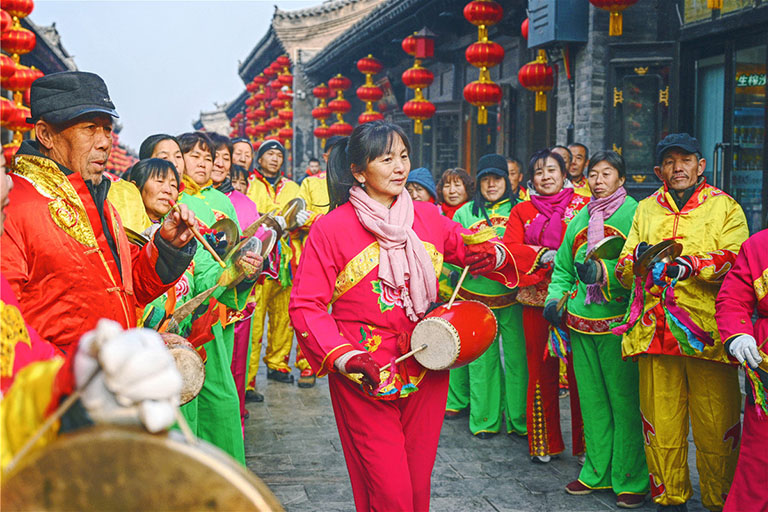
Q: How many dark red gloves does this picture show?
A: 2